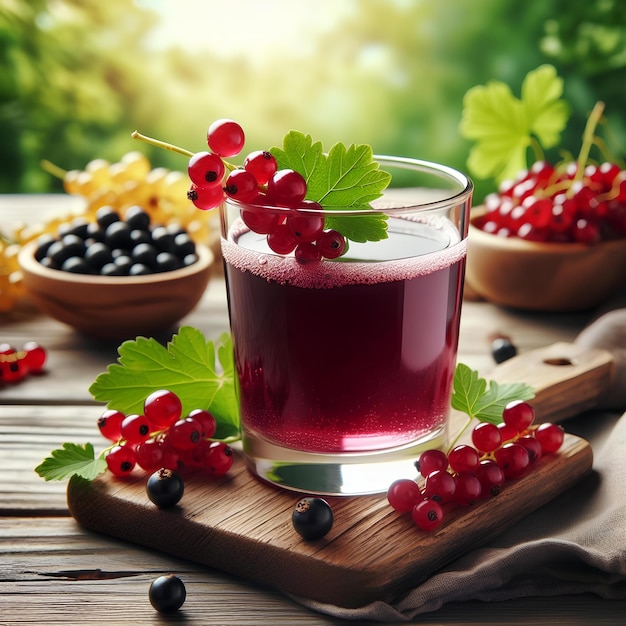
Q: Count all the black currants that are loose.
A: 4